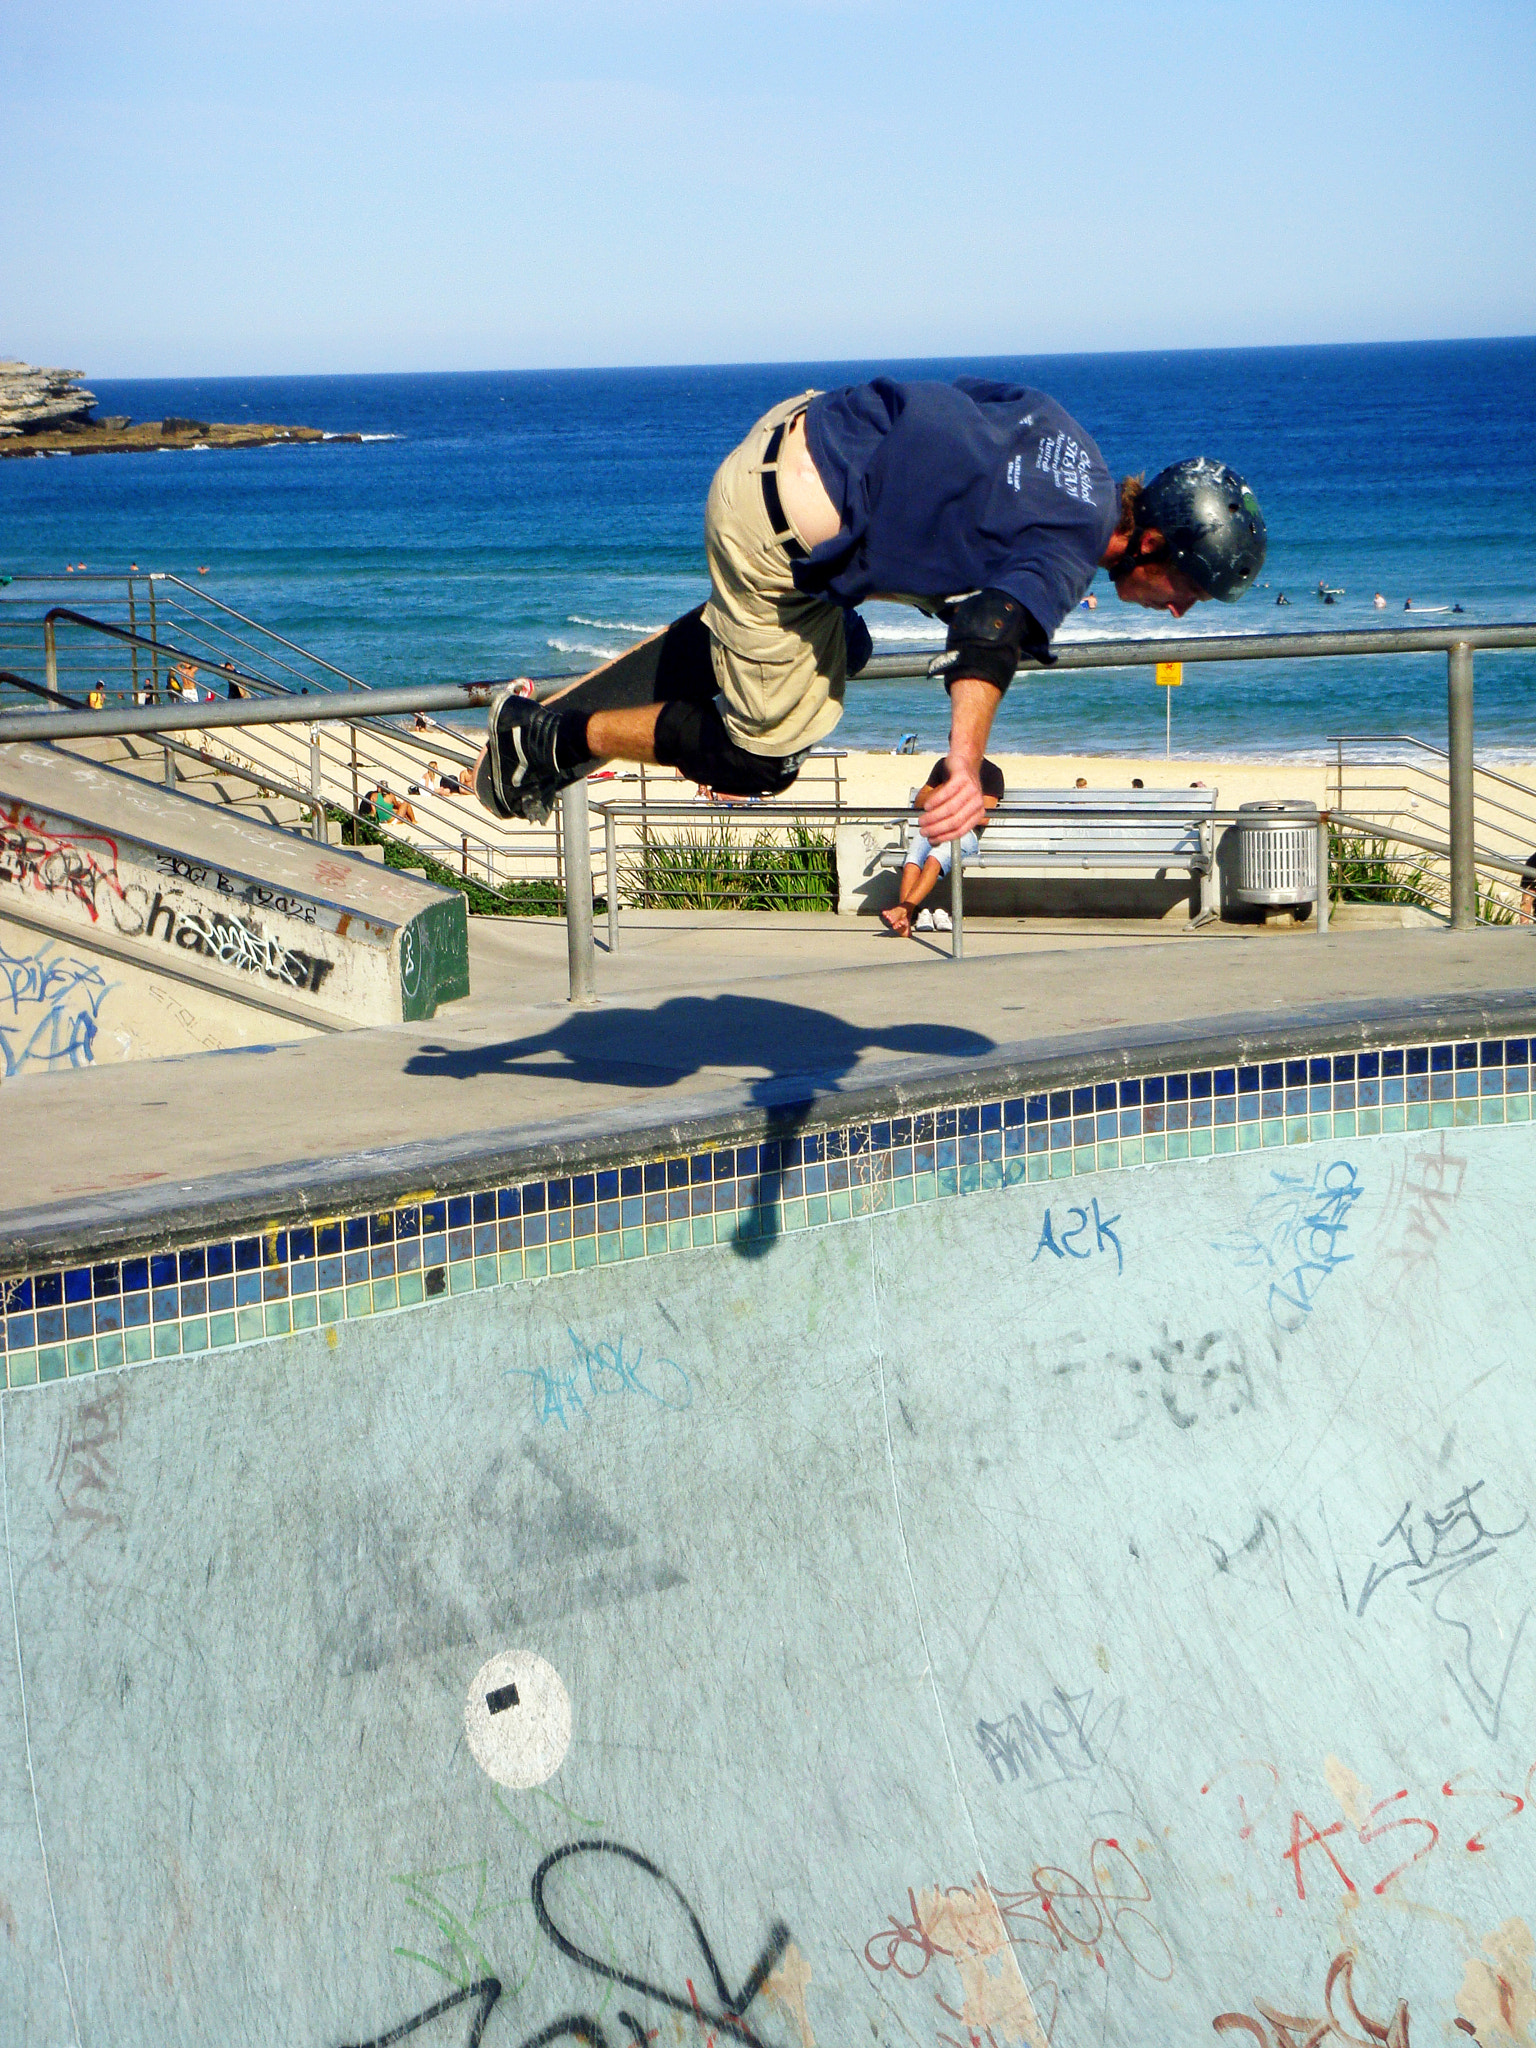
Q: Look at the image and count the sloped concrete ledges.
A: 1